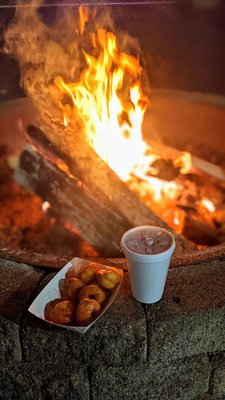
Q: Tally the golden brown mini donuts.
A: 6